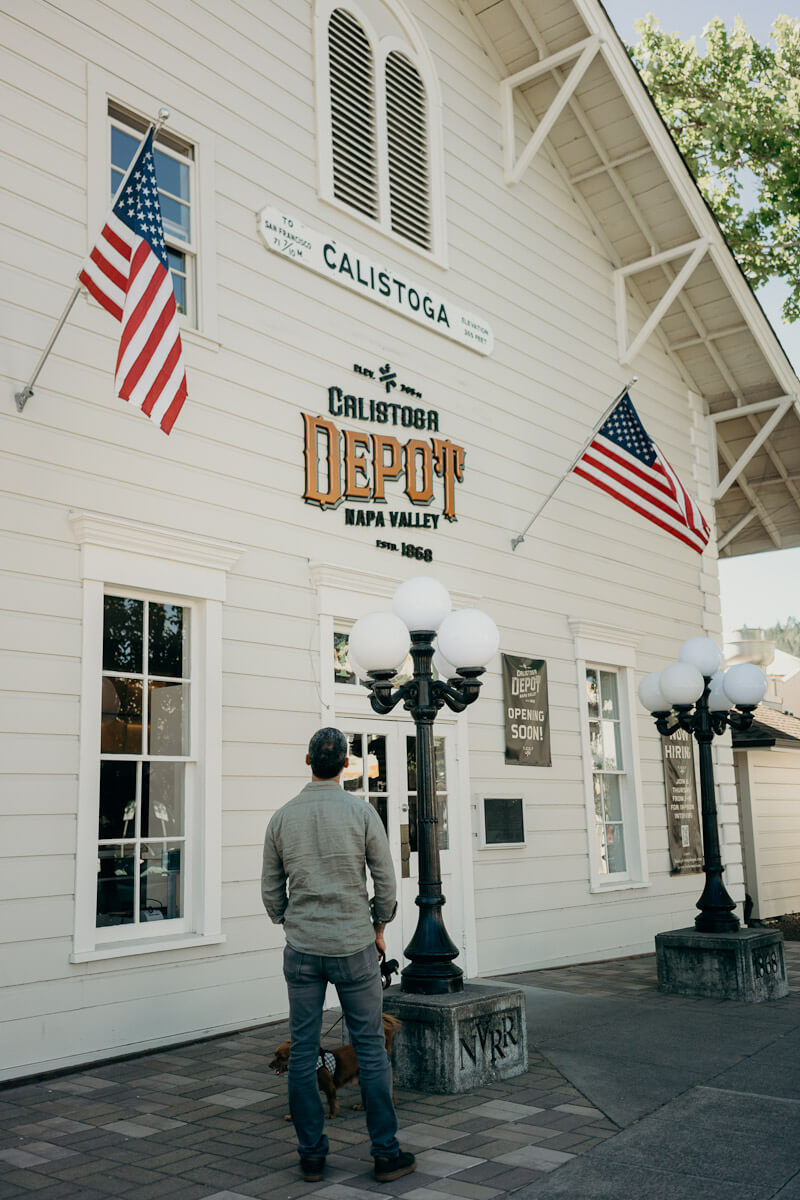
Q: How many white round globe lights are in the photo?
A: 10